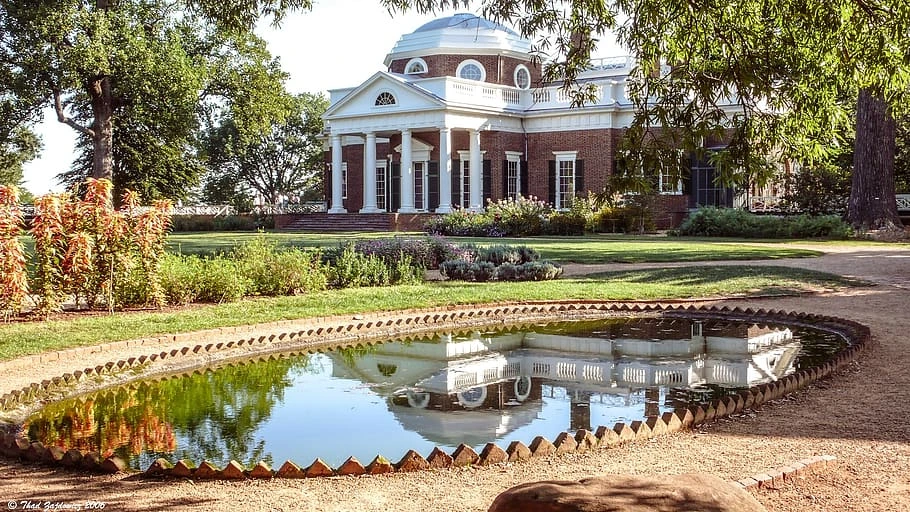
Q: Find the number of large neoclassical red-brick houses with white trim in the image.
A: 1